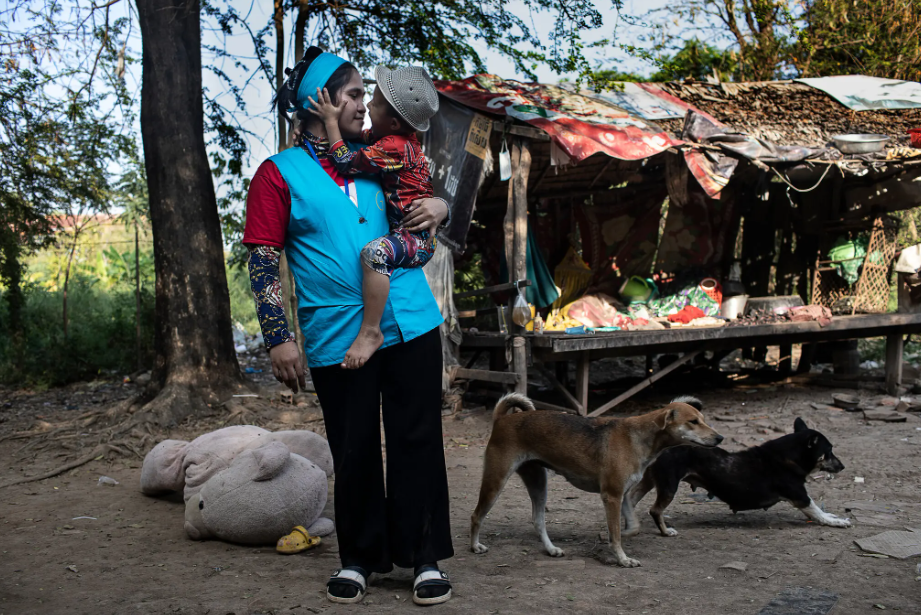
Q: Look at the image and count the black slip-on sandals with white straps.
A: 2